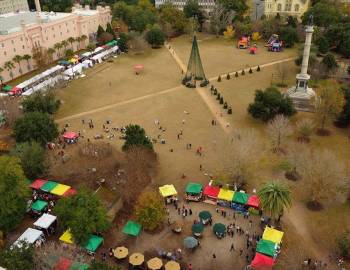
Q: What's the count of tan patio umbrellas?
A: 4